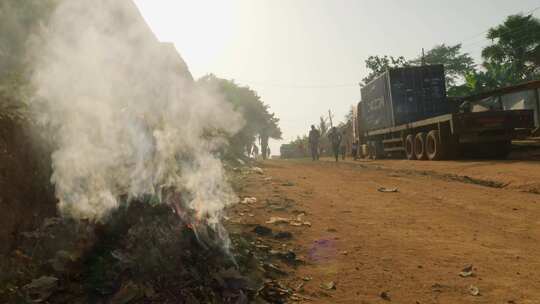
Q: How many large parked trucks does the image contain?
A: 1